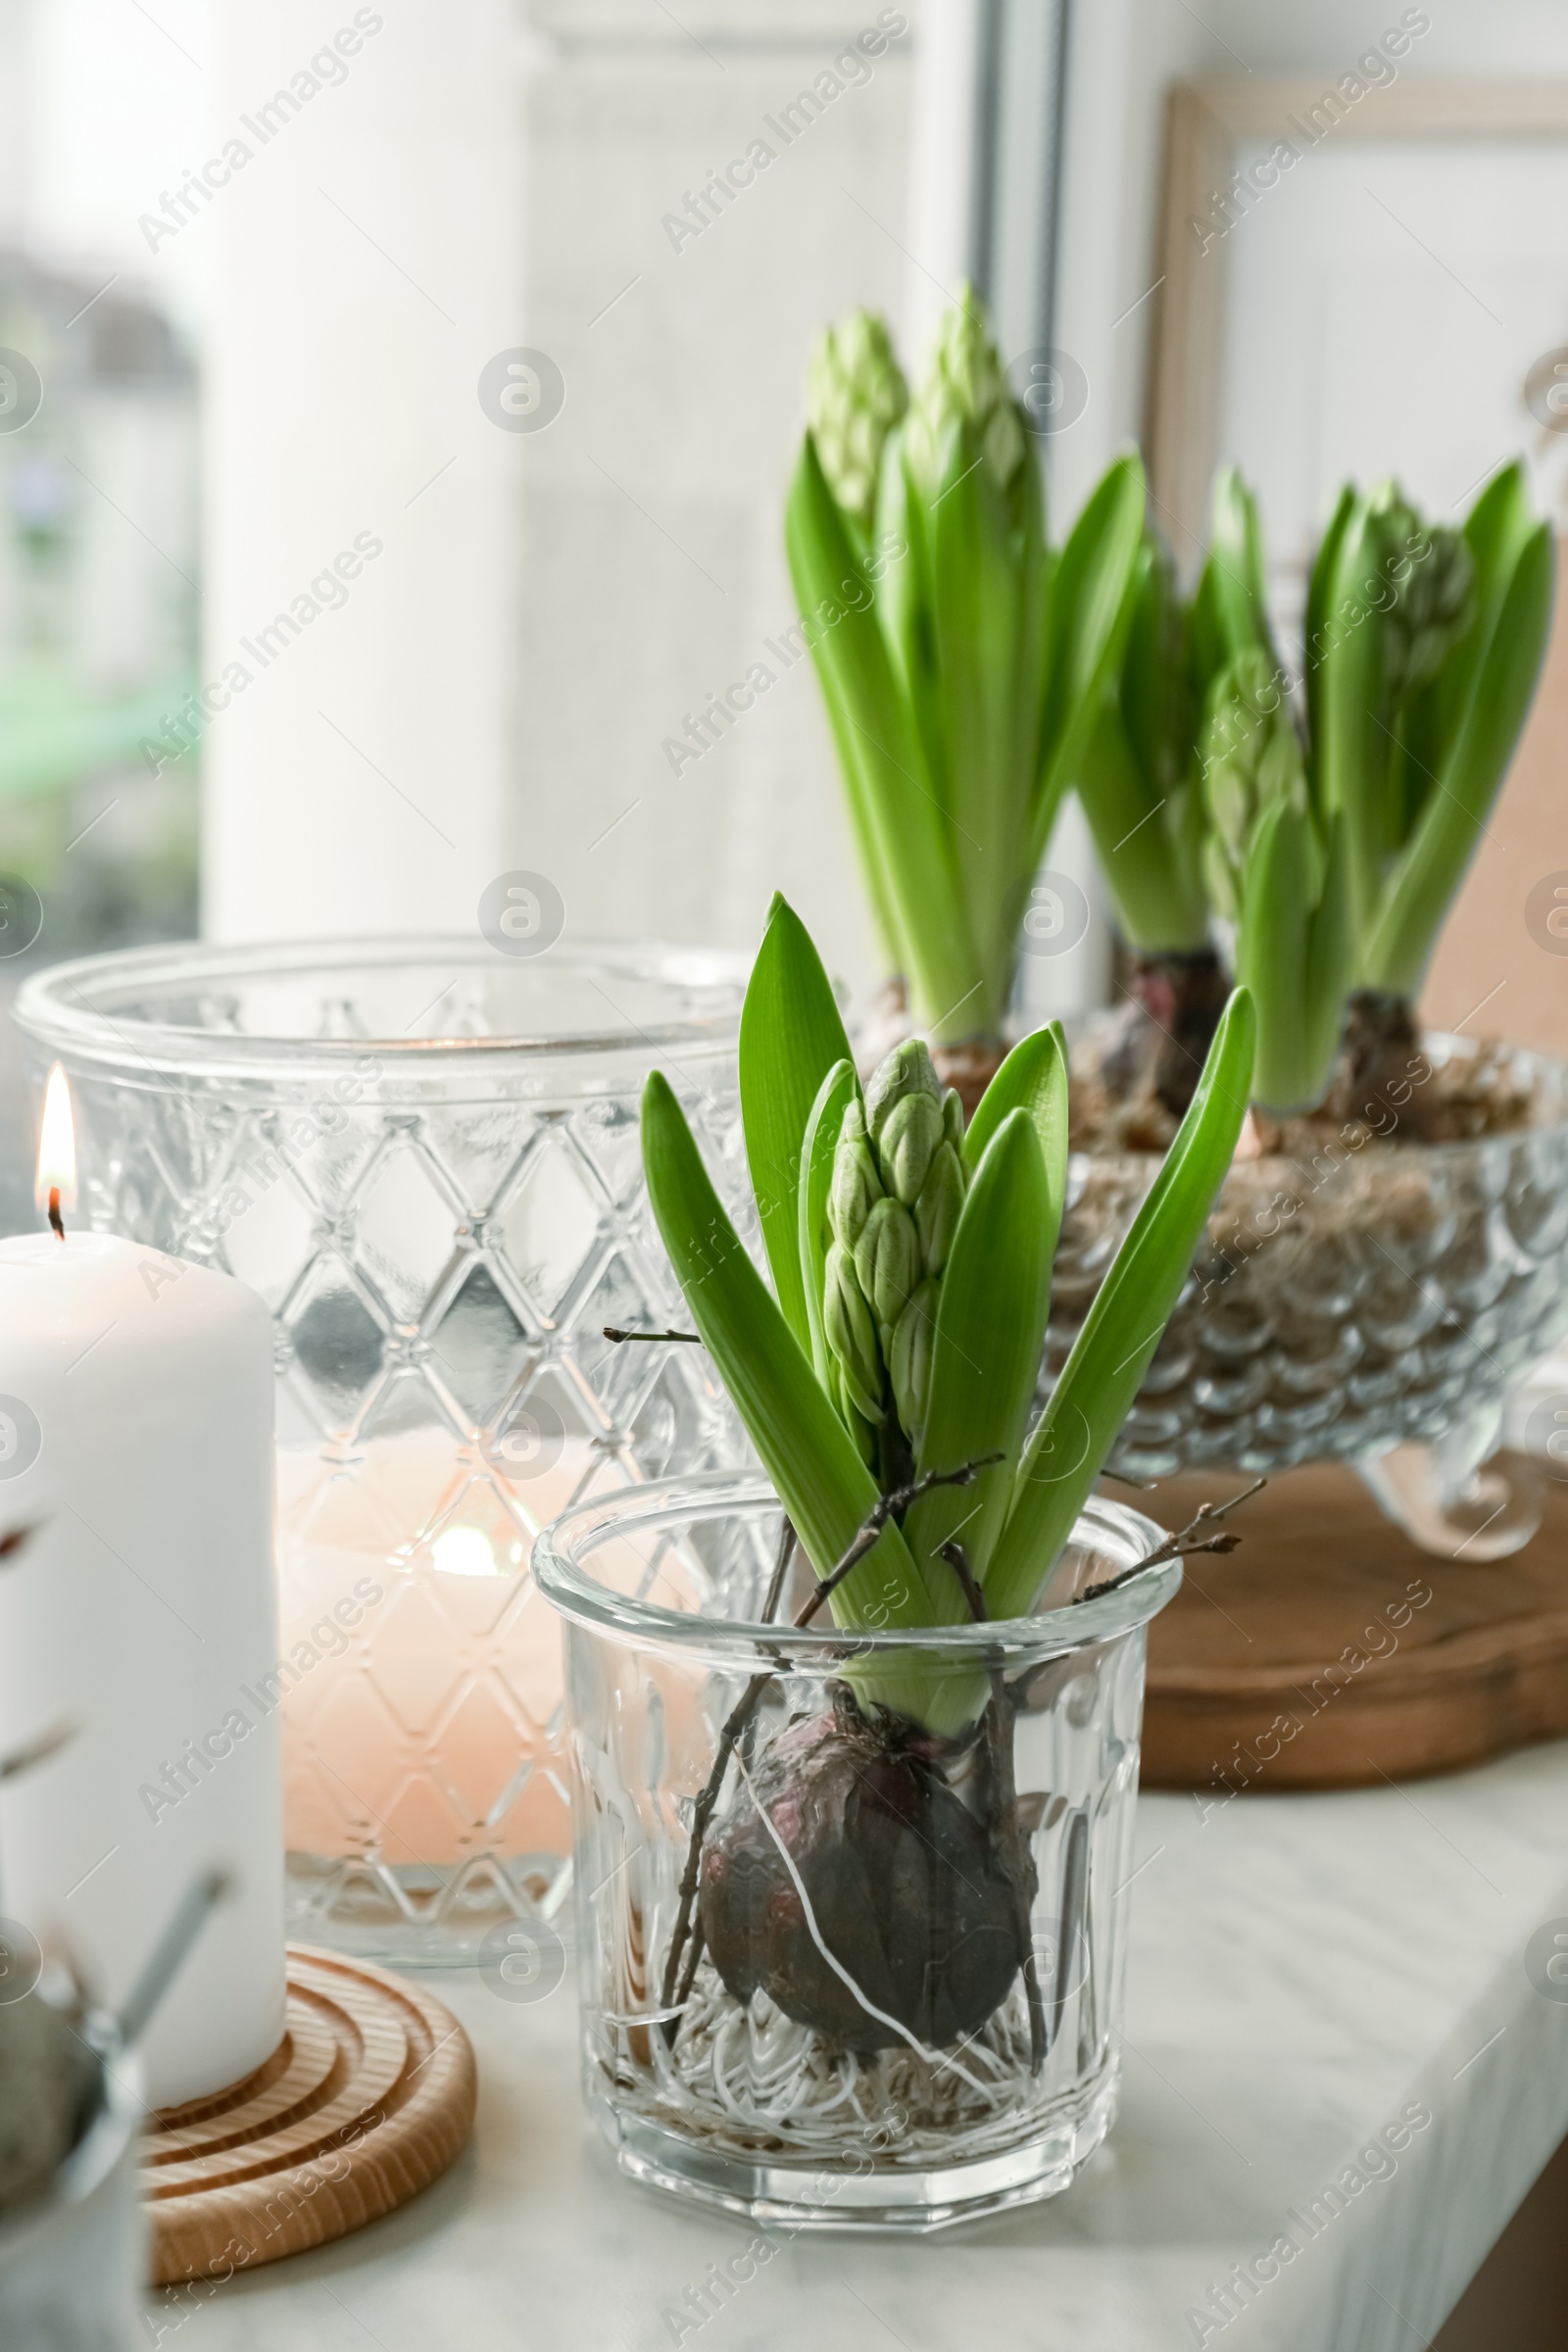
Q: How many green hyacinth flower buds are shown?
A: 5